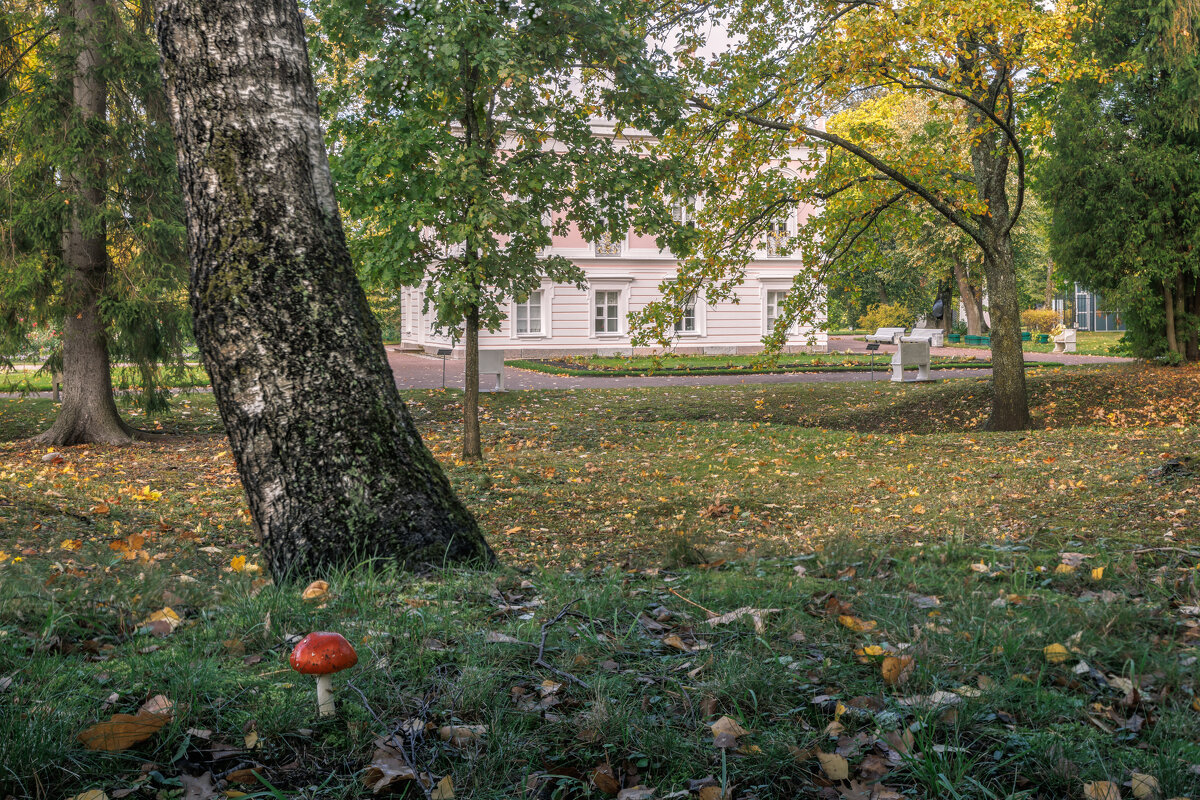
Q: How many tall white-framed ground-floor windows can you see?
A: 4